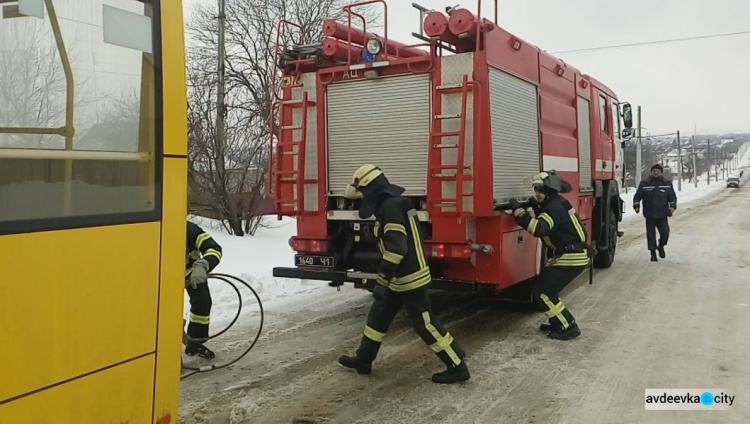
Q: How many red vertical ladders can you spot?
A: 2